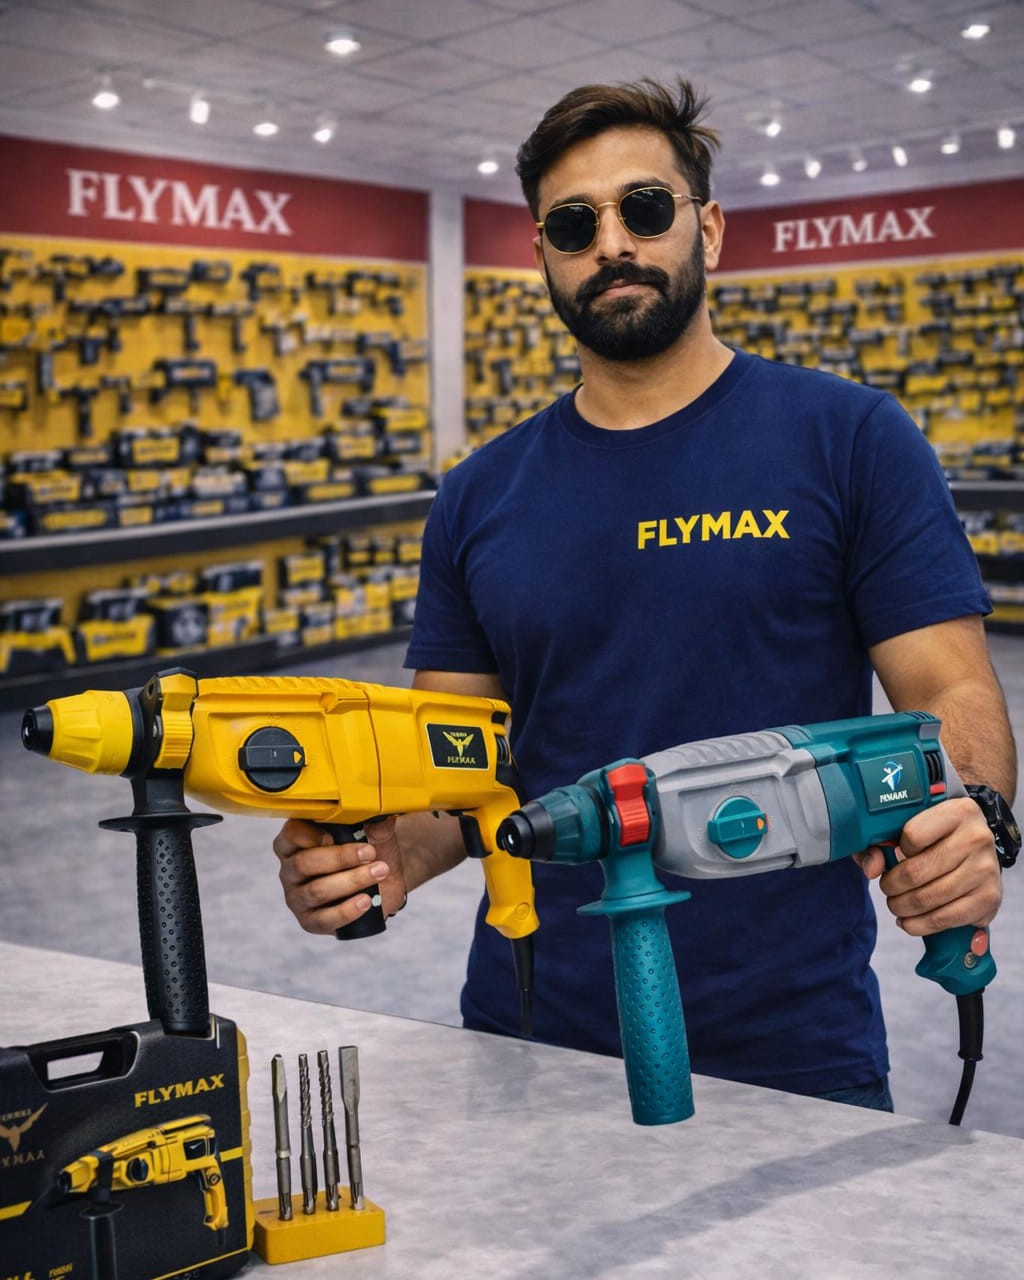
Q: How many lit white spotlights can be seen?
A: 15